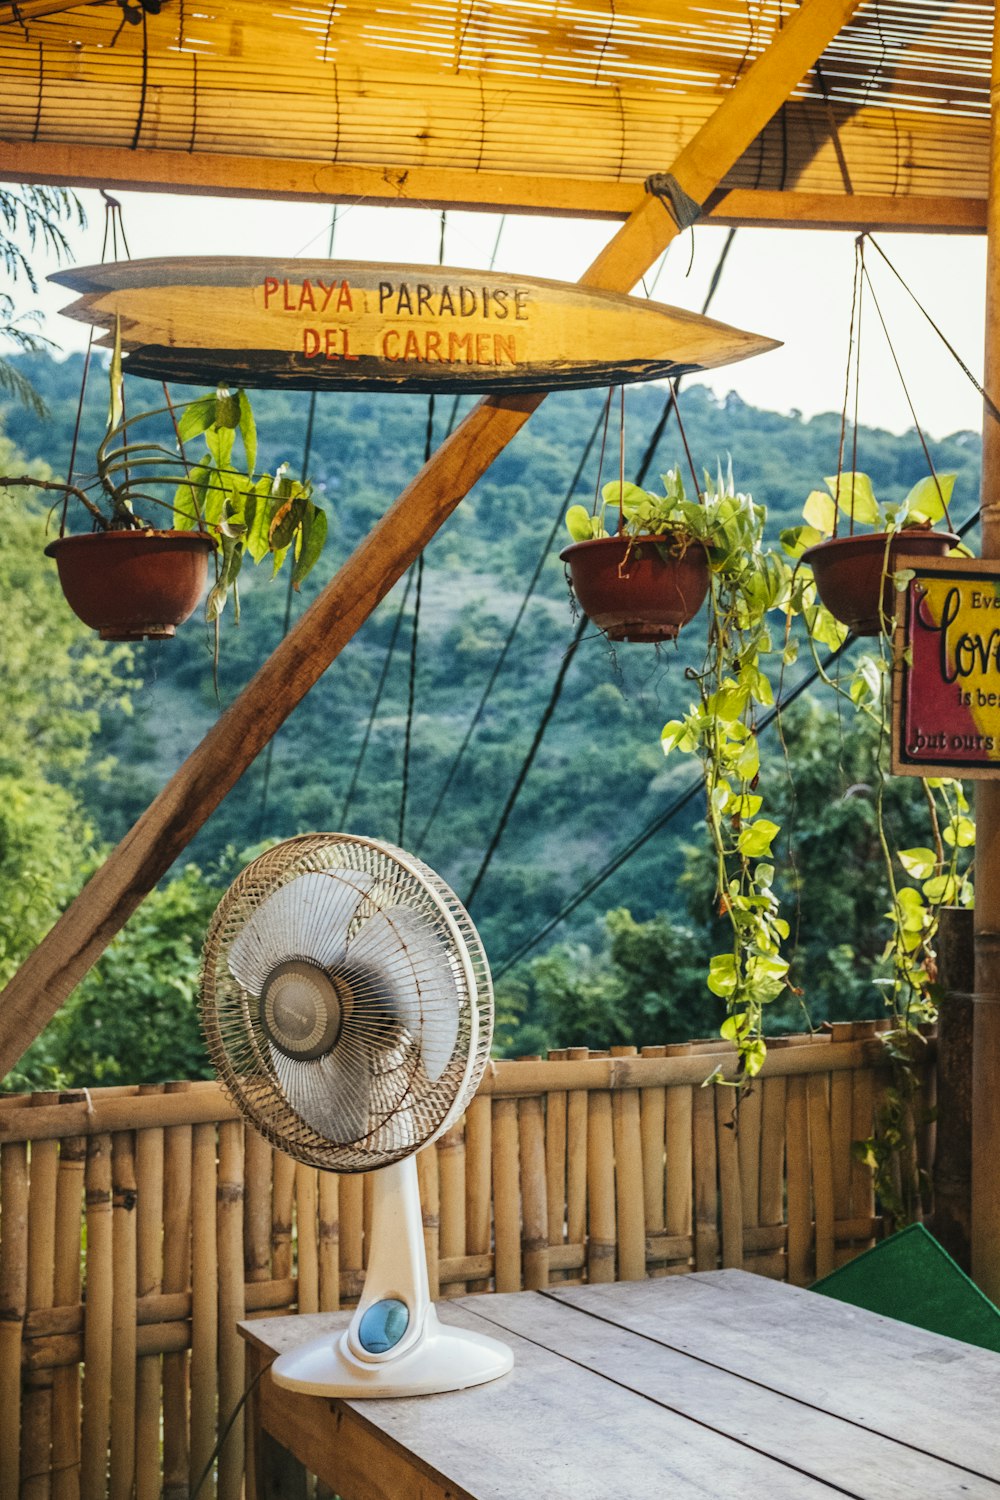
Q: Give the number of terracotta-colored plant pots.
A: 3